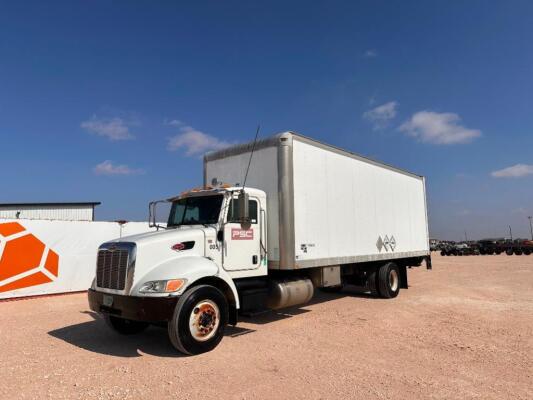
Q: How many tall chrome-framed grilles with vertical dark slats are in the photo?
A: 1